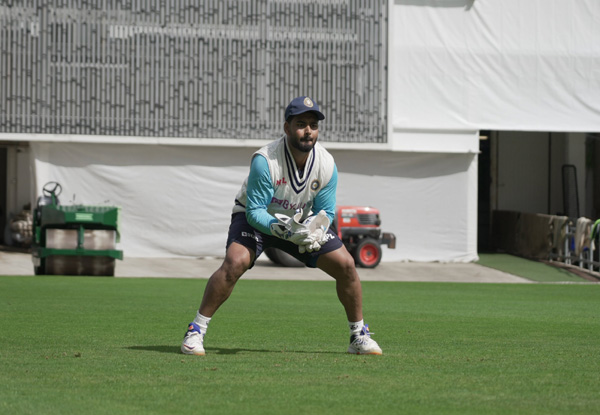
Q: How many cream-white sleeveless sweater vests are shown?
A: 1